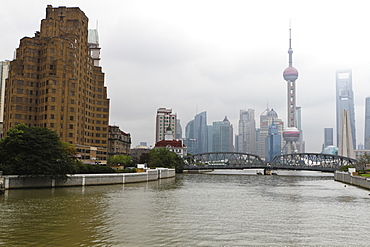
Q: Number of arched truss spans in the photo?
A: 2